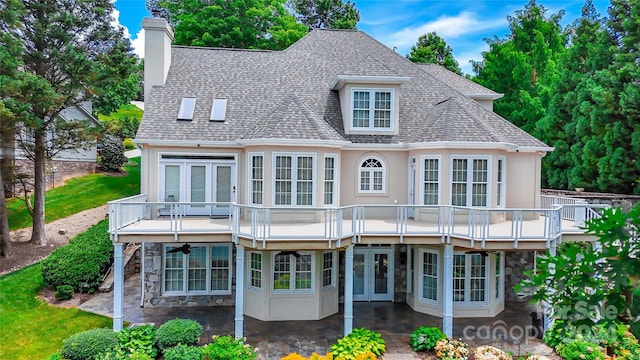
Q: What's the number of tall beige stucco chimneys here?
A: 1